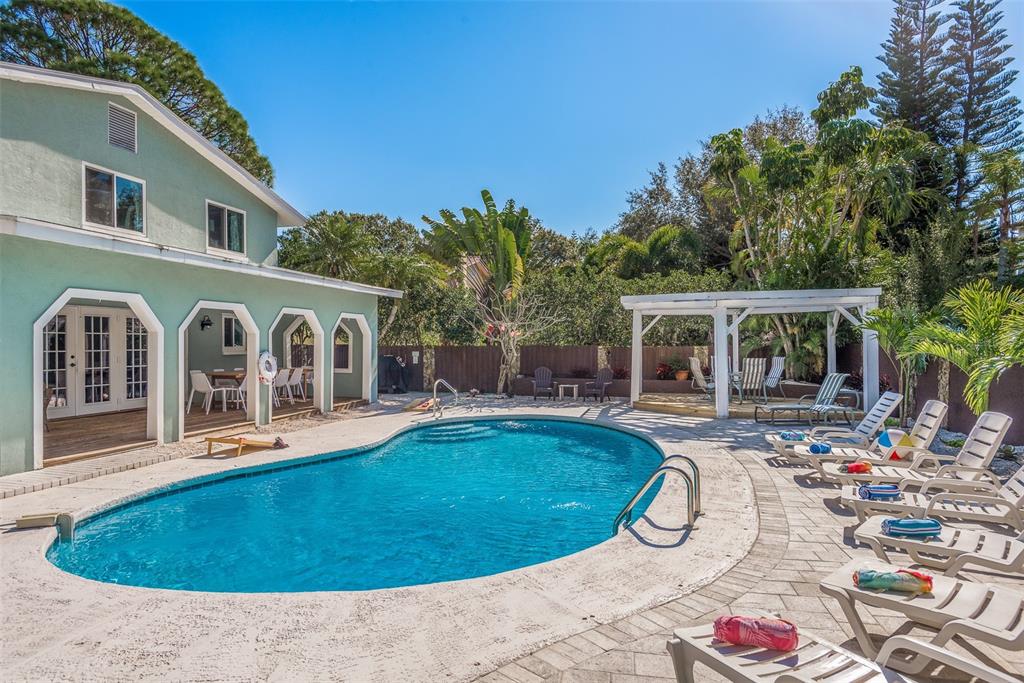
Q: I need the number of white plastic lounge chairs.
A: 7